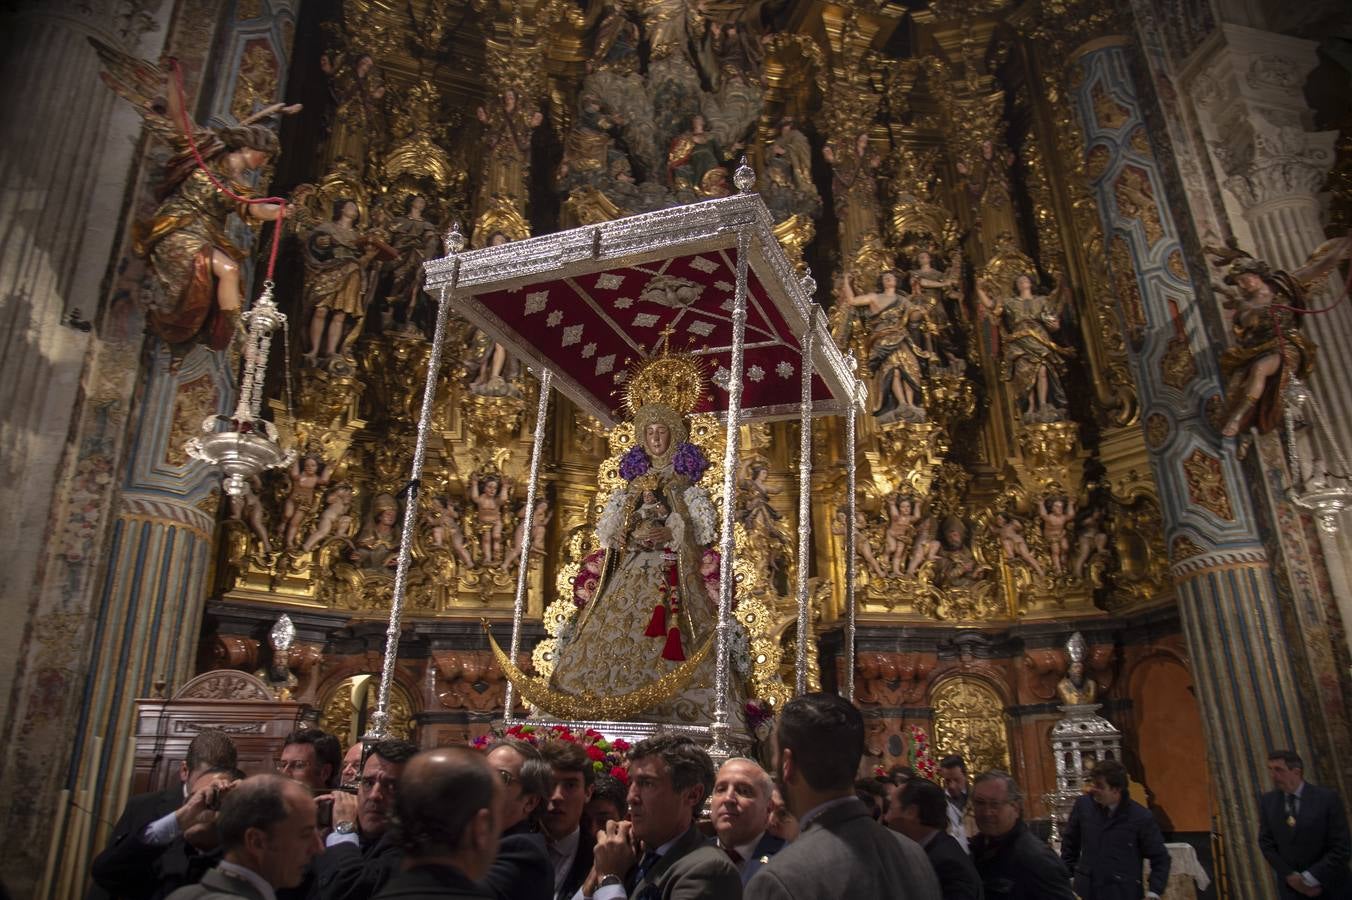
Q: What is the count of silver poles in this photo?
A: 5